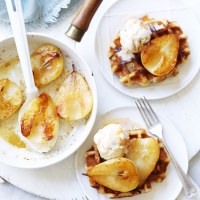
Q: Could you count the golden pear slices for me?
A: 7